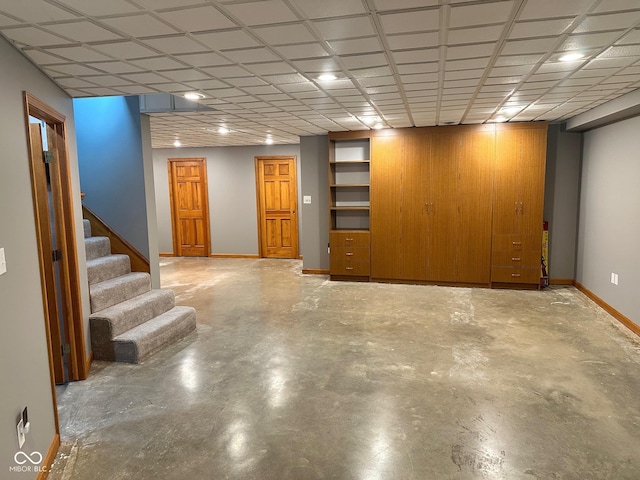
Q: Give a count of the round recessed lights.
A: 10